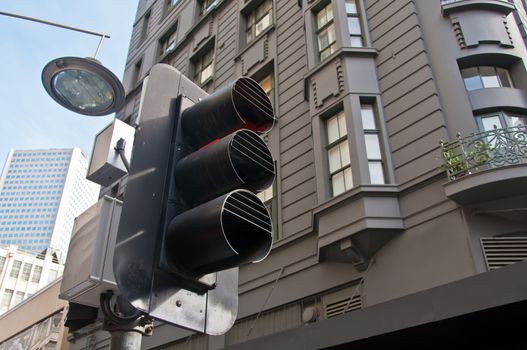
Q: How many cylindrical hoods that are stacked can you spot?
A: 3